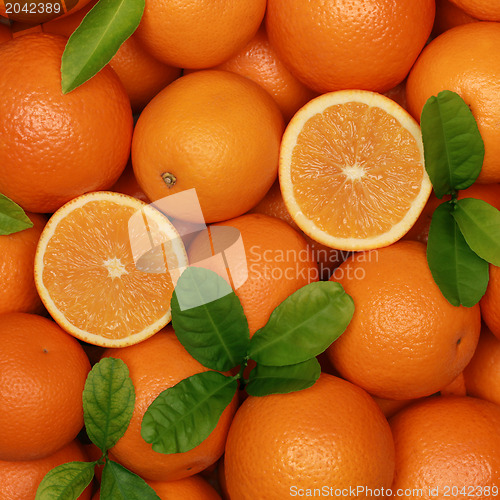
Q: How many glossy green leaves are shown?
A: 12